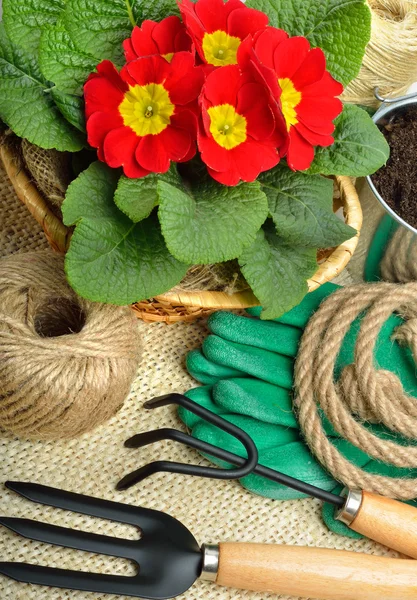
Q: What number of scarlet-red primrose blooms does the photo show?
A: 5